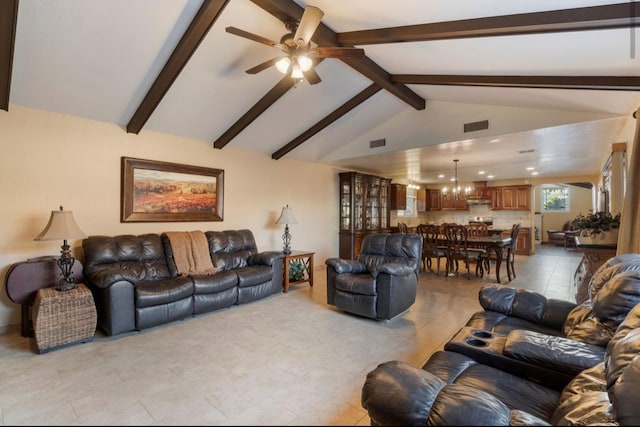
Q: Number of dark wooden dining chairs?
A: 6